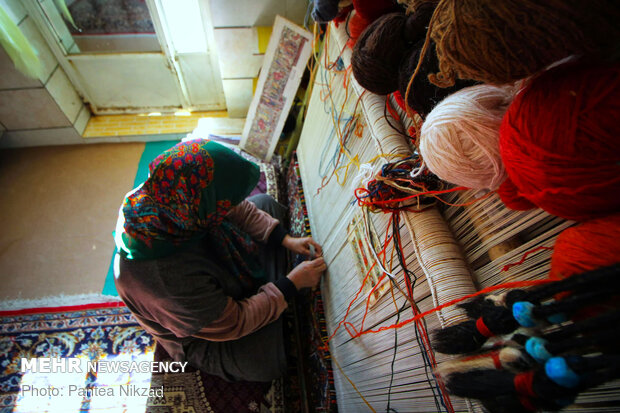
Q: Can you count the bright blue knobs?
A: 3